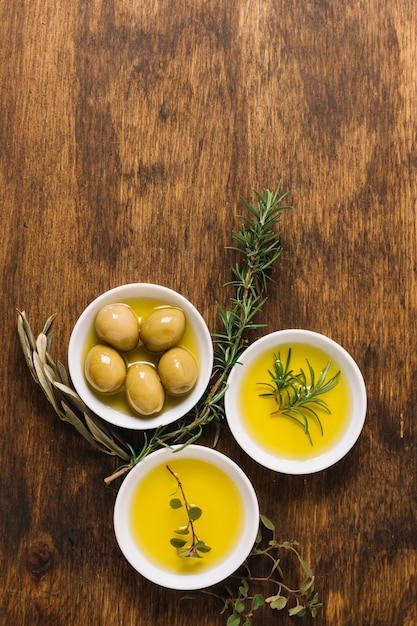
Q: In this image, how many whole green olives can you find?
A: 5